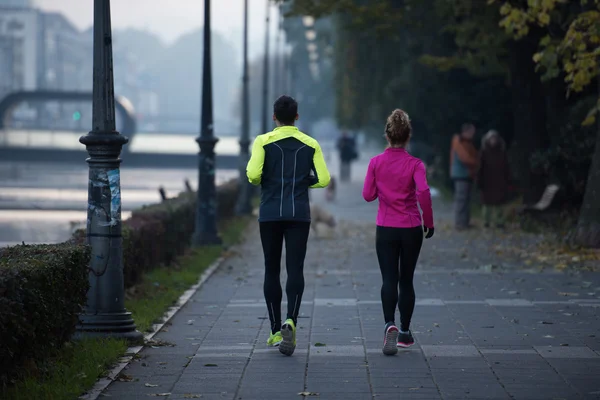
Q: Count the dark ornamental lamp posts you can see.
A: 4